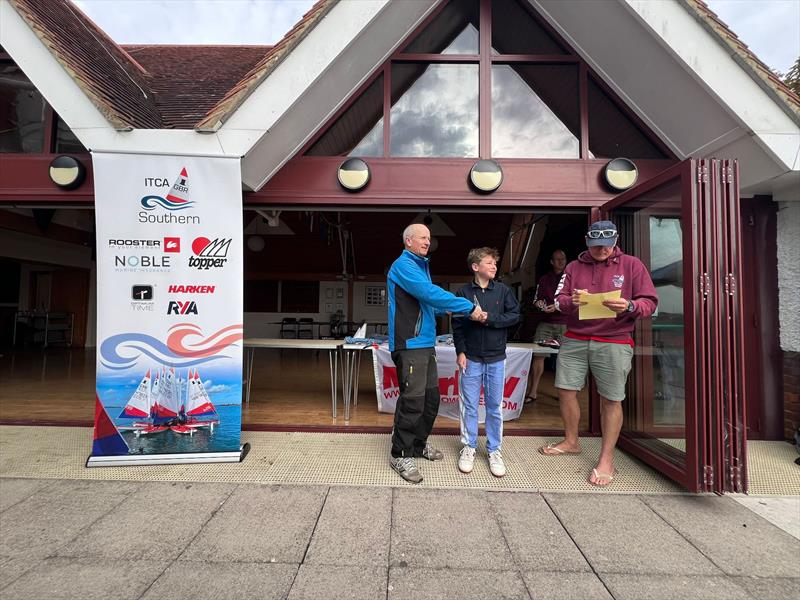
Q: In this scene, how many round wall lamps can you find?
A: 4